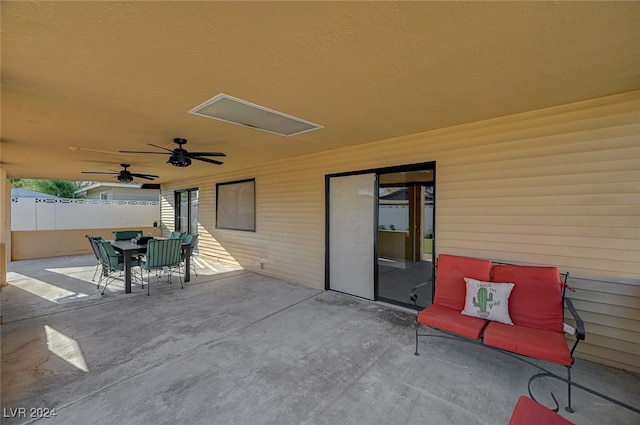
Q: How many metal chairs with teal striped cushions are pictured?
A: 6